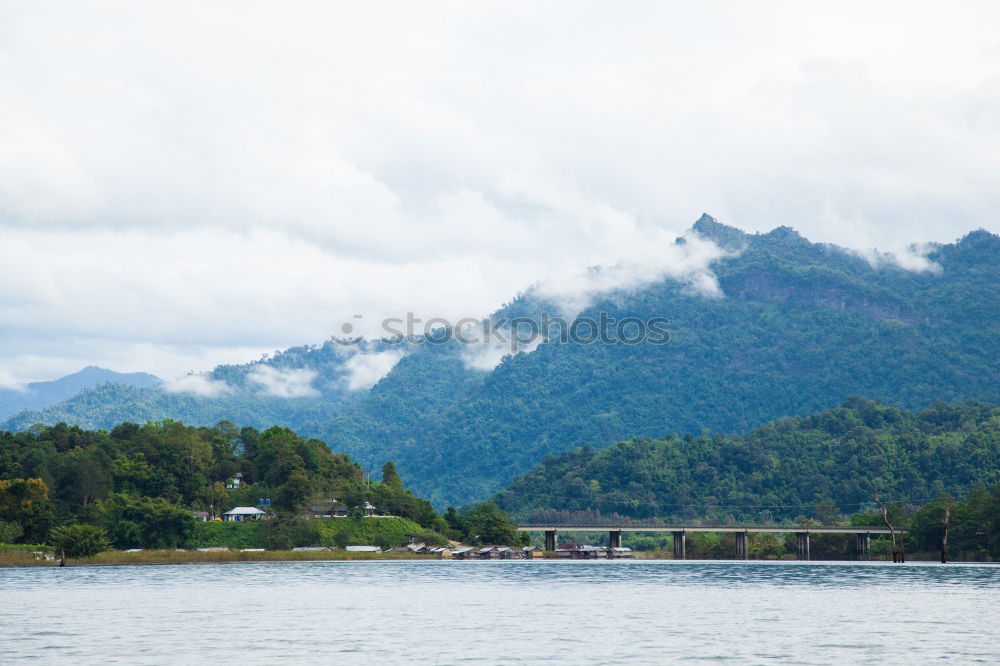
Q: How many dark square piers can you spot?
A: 6